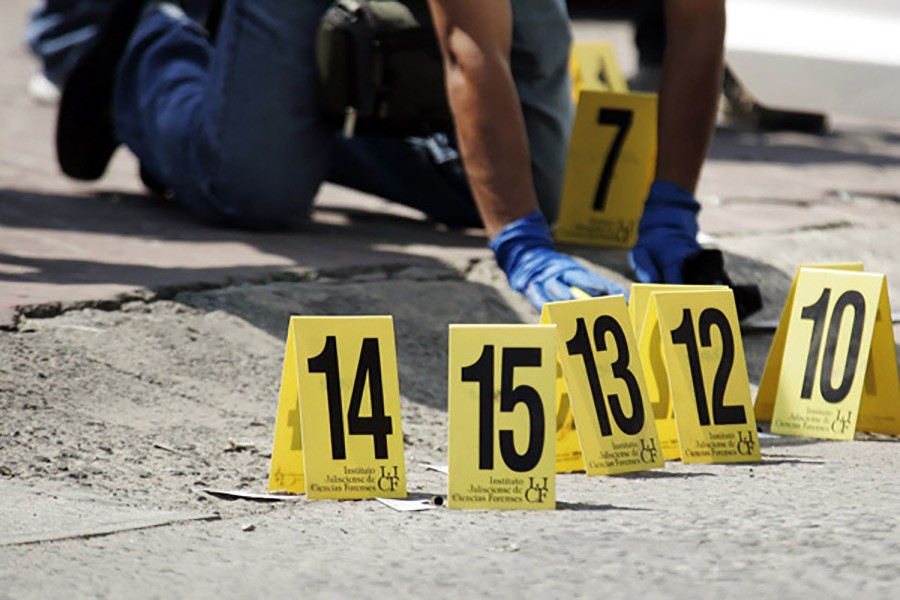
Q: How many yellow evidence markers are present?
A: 9